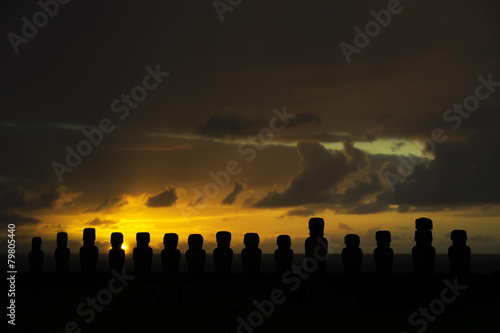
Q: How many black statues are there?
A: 15